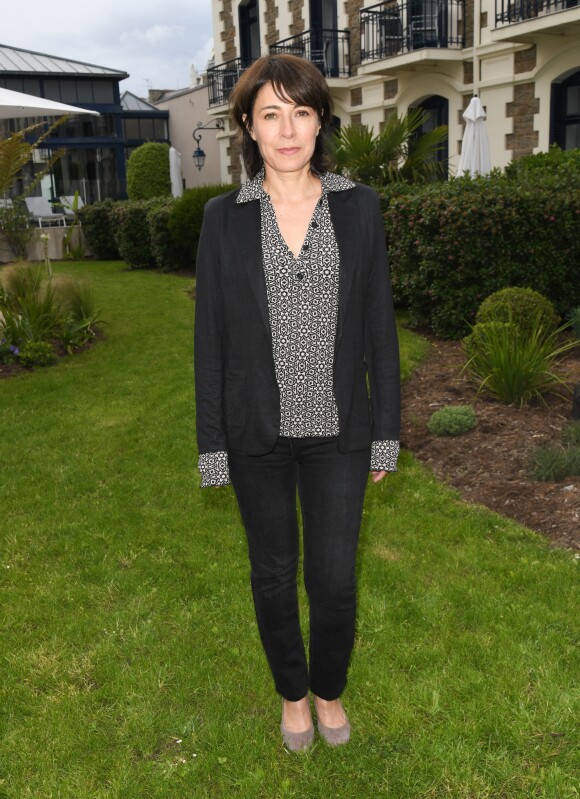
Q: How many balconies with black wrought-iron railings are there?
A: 4